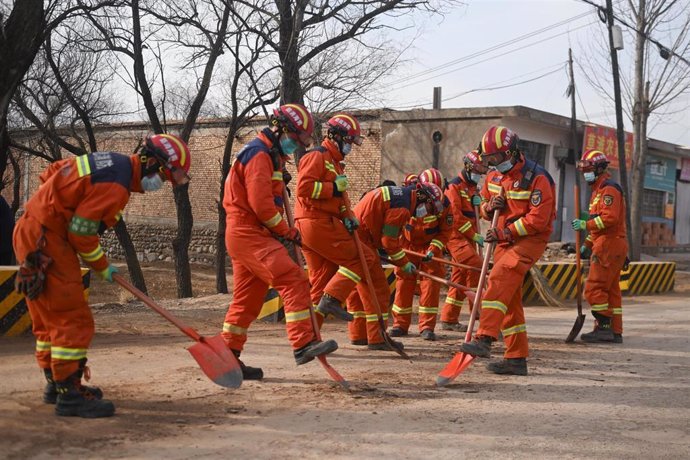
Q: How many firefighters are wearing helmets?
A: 9